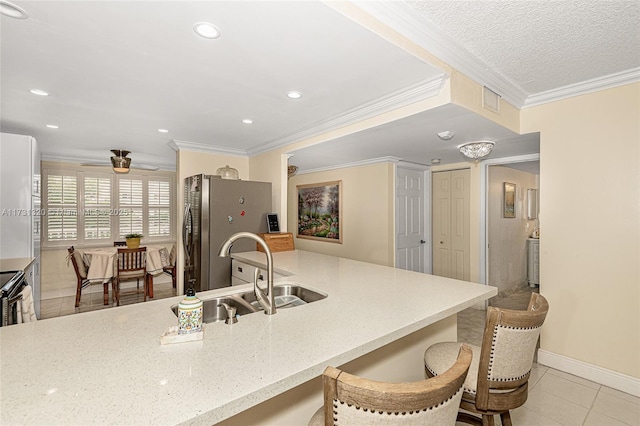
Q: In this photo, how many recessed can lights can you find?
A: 7